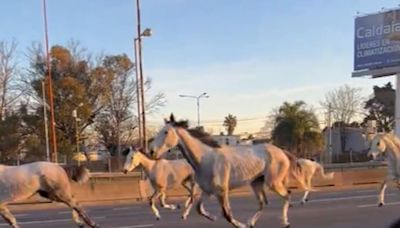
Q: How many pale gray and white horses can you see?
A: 5